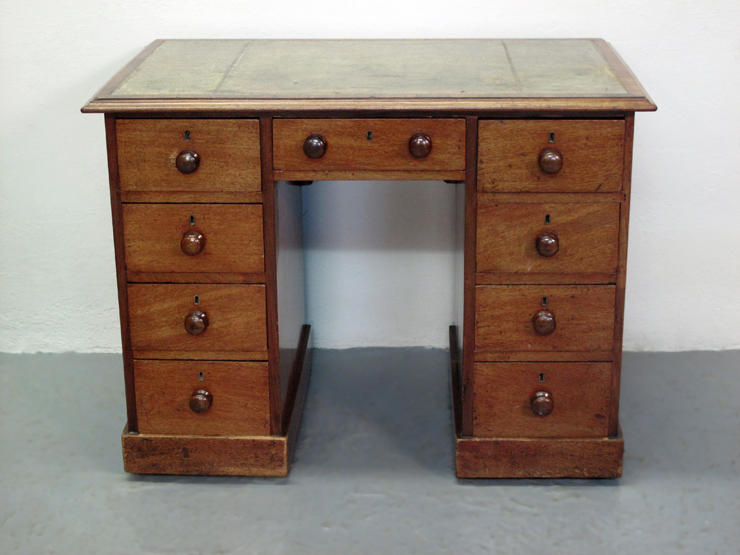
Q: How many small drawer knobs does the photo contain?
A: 10